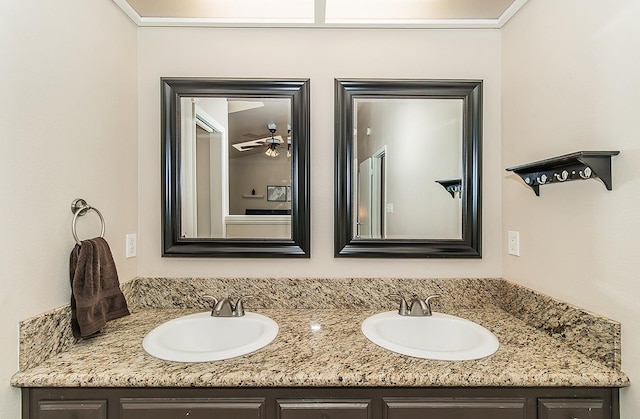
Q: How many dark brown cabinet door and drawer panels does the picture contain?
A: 5